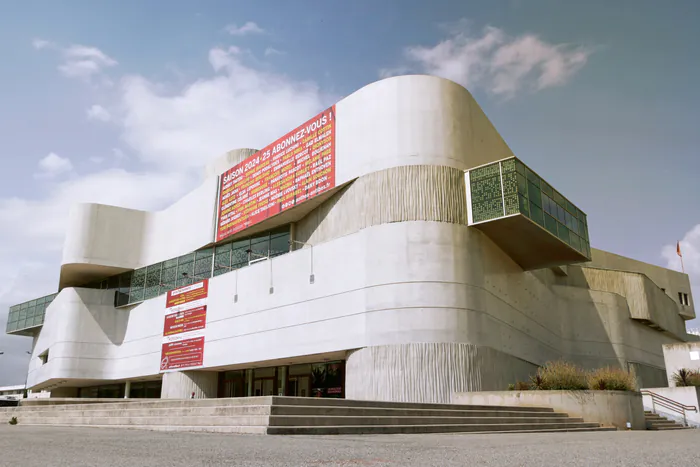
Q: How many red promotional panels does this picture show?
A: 4